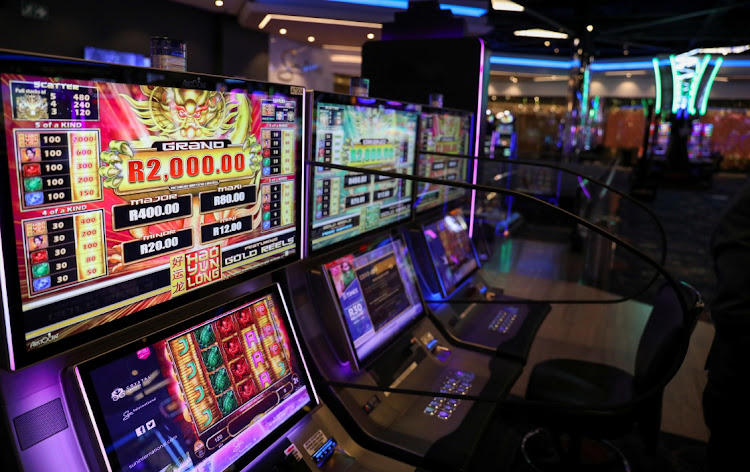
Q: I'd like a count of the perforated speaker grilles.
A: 1